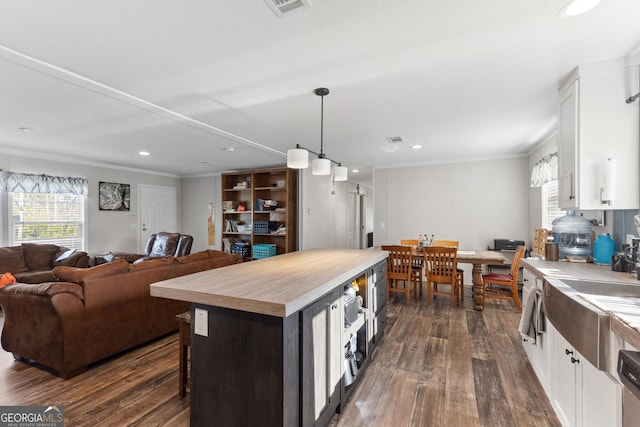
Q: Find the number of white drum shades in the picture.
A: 3